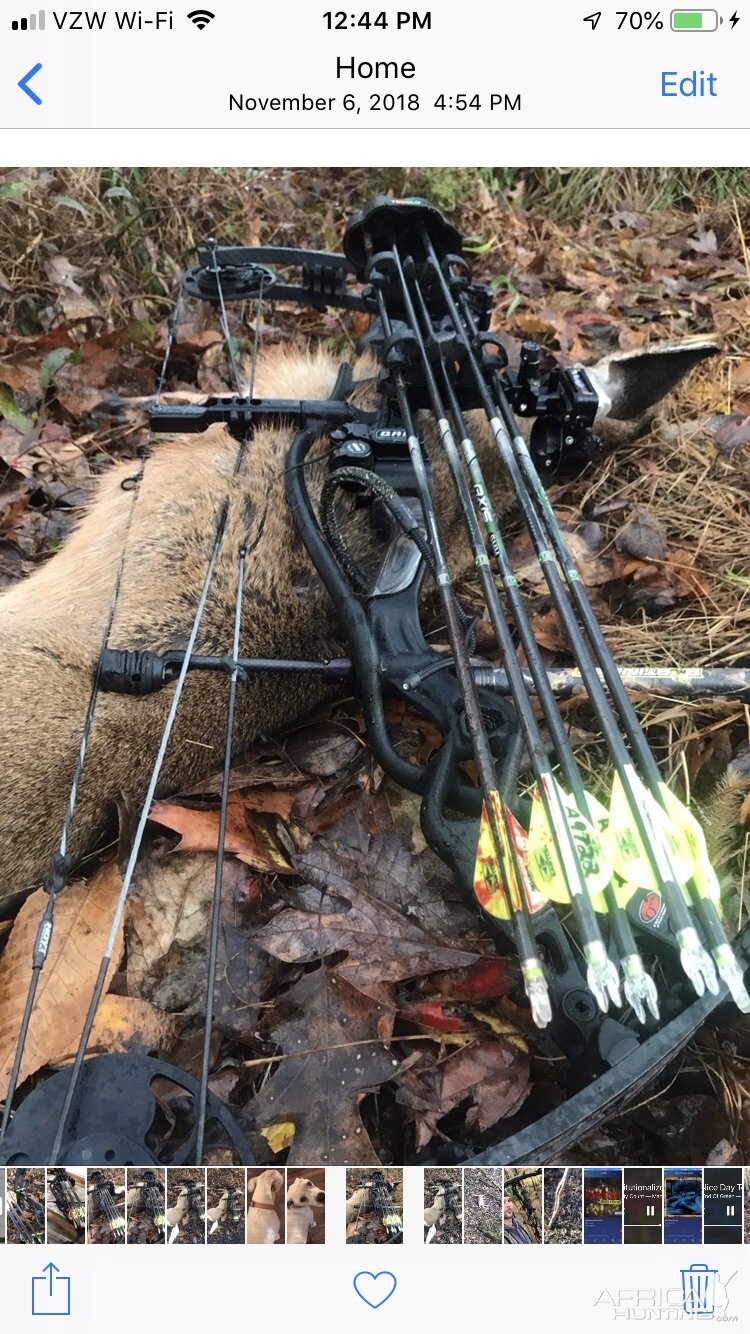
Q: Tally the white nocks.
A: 5